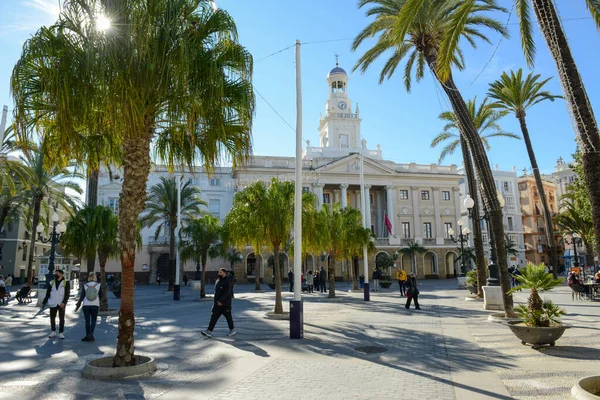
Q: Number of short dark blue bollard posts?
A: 3